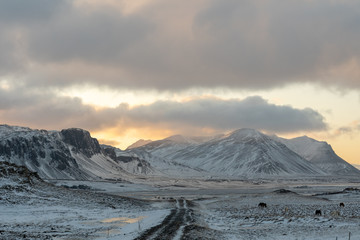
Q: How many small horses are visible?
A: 3